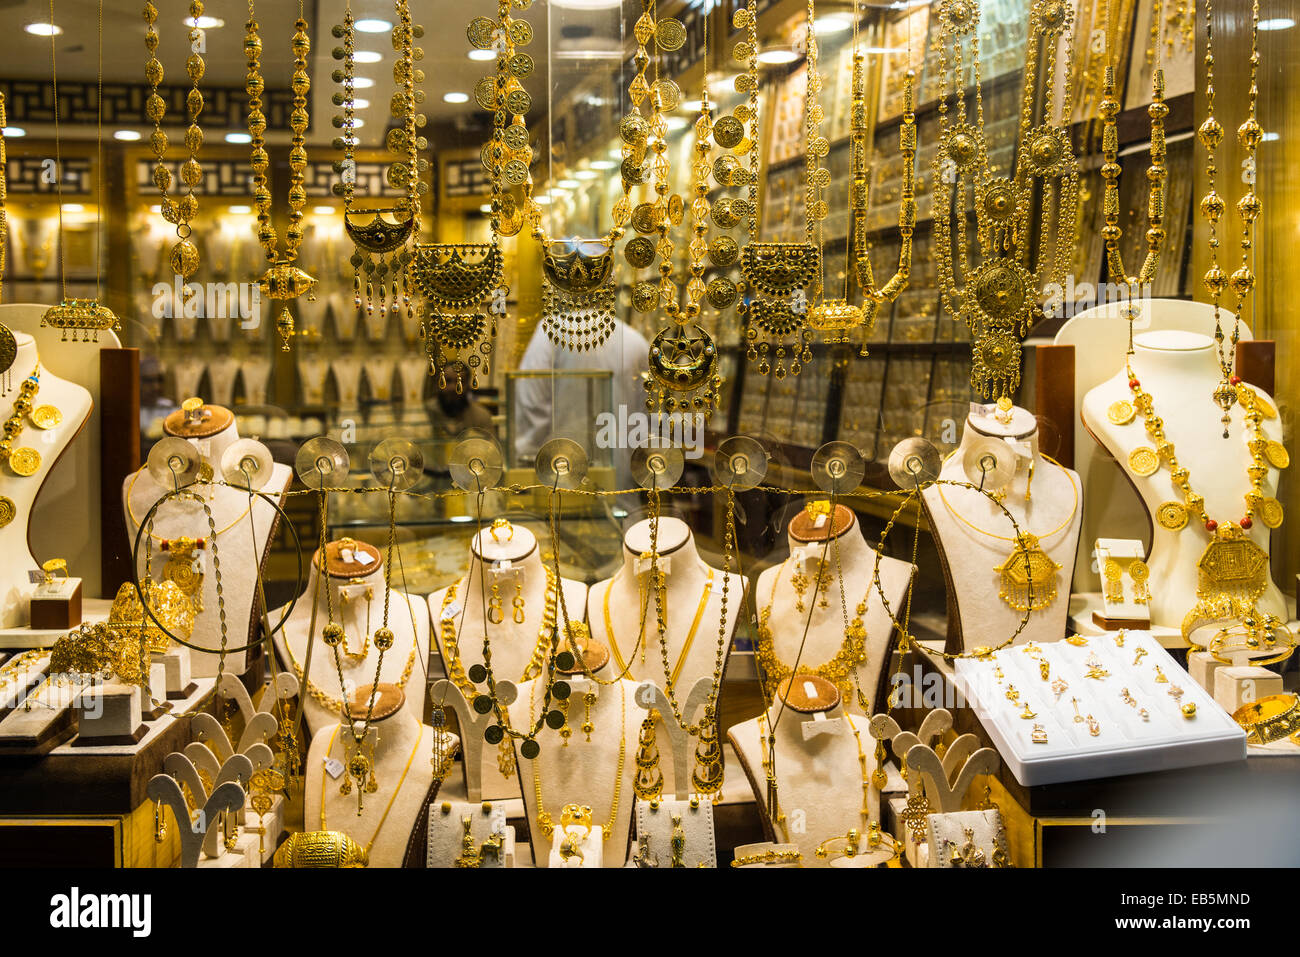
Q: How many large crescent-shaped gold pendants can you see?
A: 5